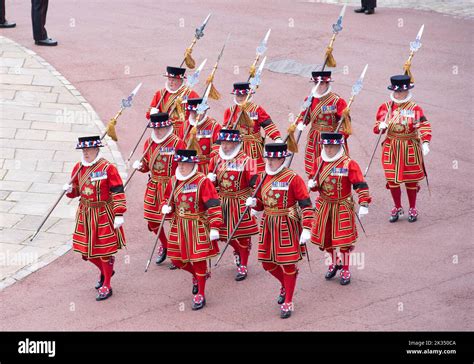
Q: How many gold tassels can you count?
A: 11